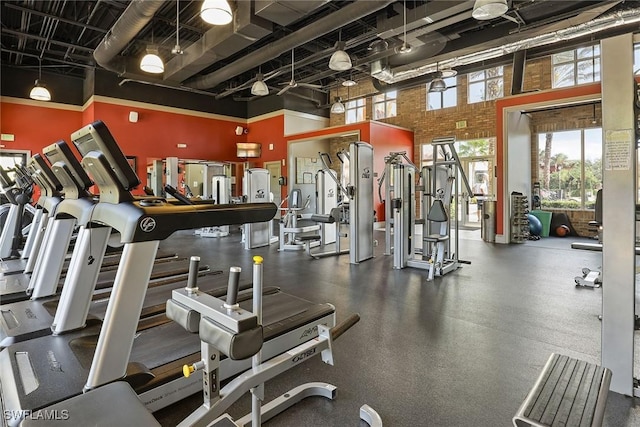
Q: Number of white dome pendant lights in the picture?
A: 8